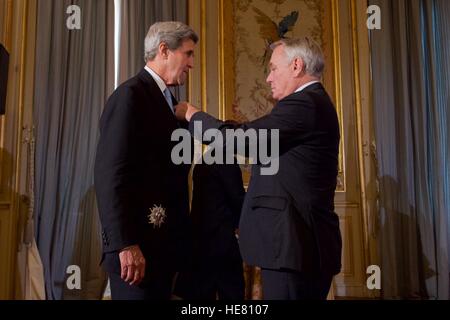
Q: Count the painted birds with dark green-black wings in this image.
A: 1